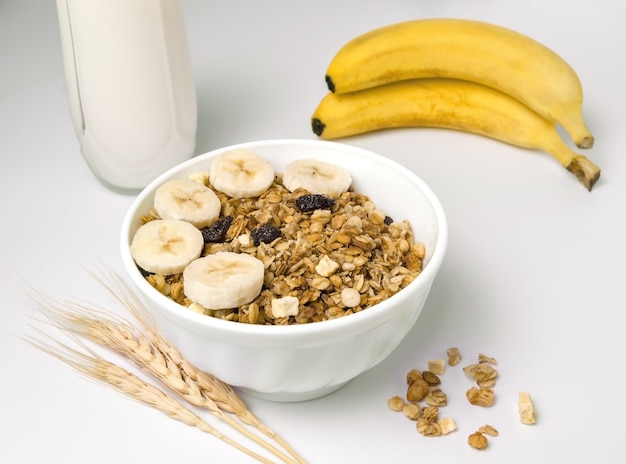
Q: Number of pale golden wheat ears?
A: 3